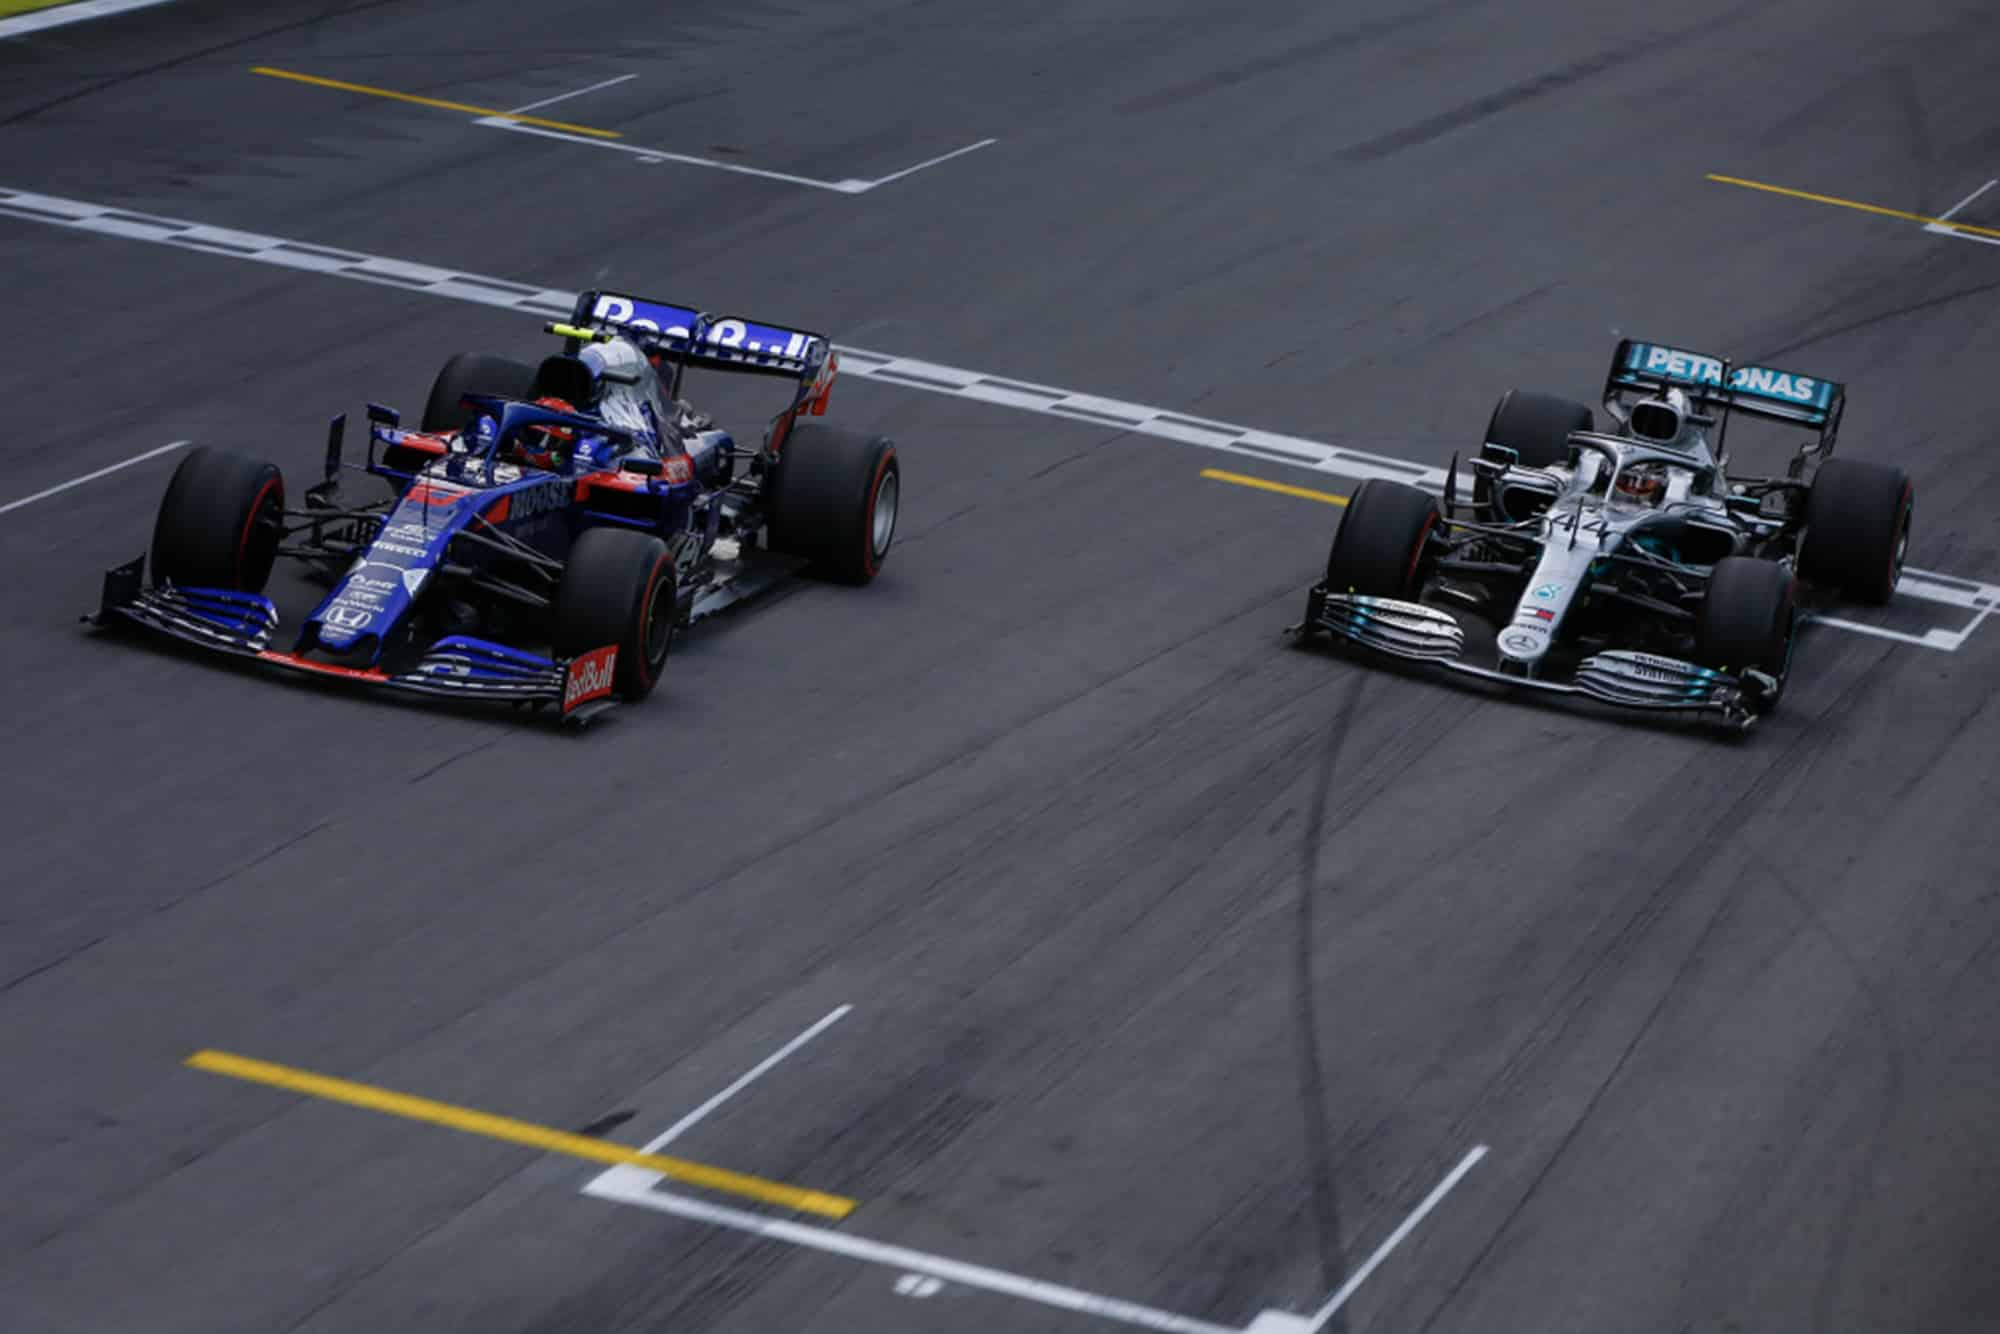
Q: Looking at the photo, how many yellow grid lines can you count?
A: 4